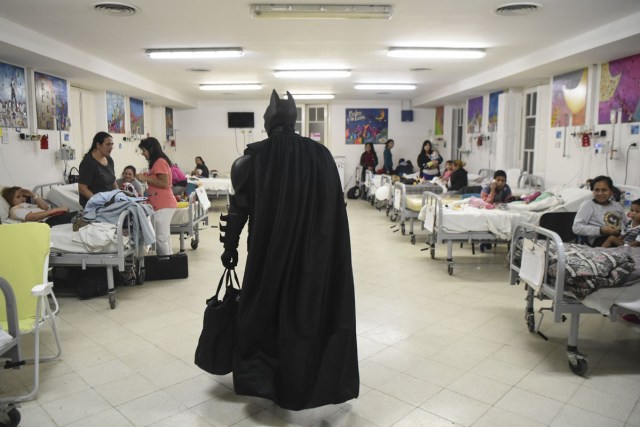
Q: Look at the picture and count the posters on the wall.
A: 11